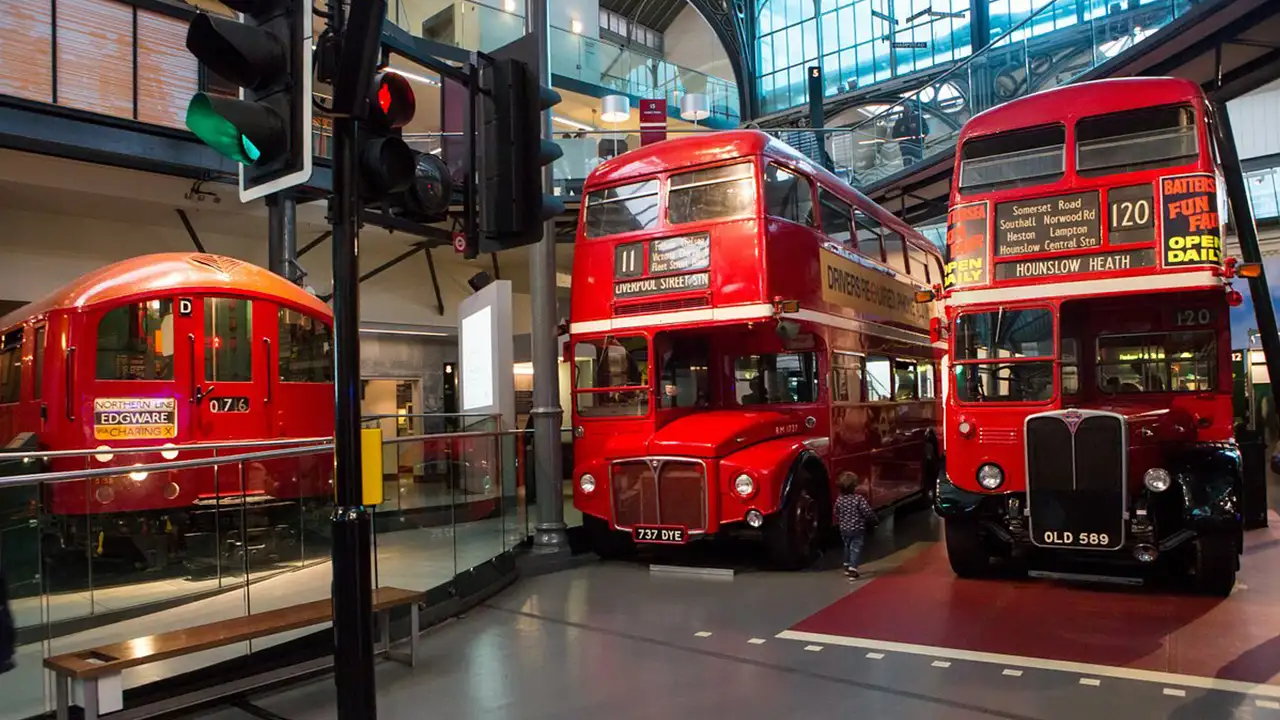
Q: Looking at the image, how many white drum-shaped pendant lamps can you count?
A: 2